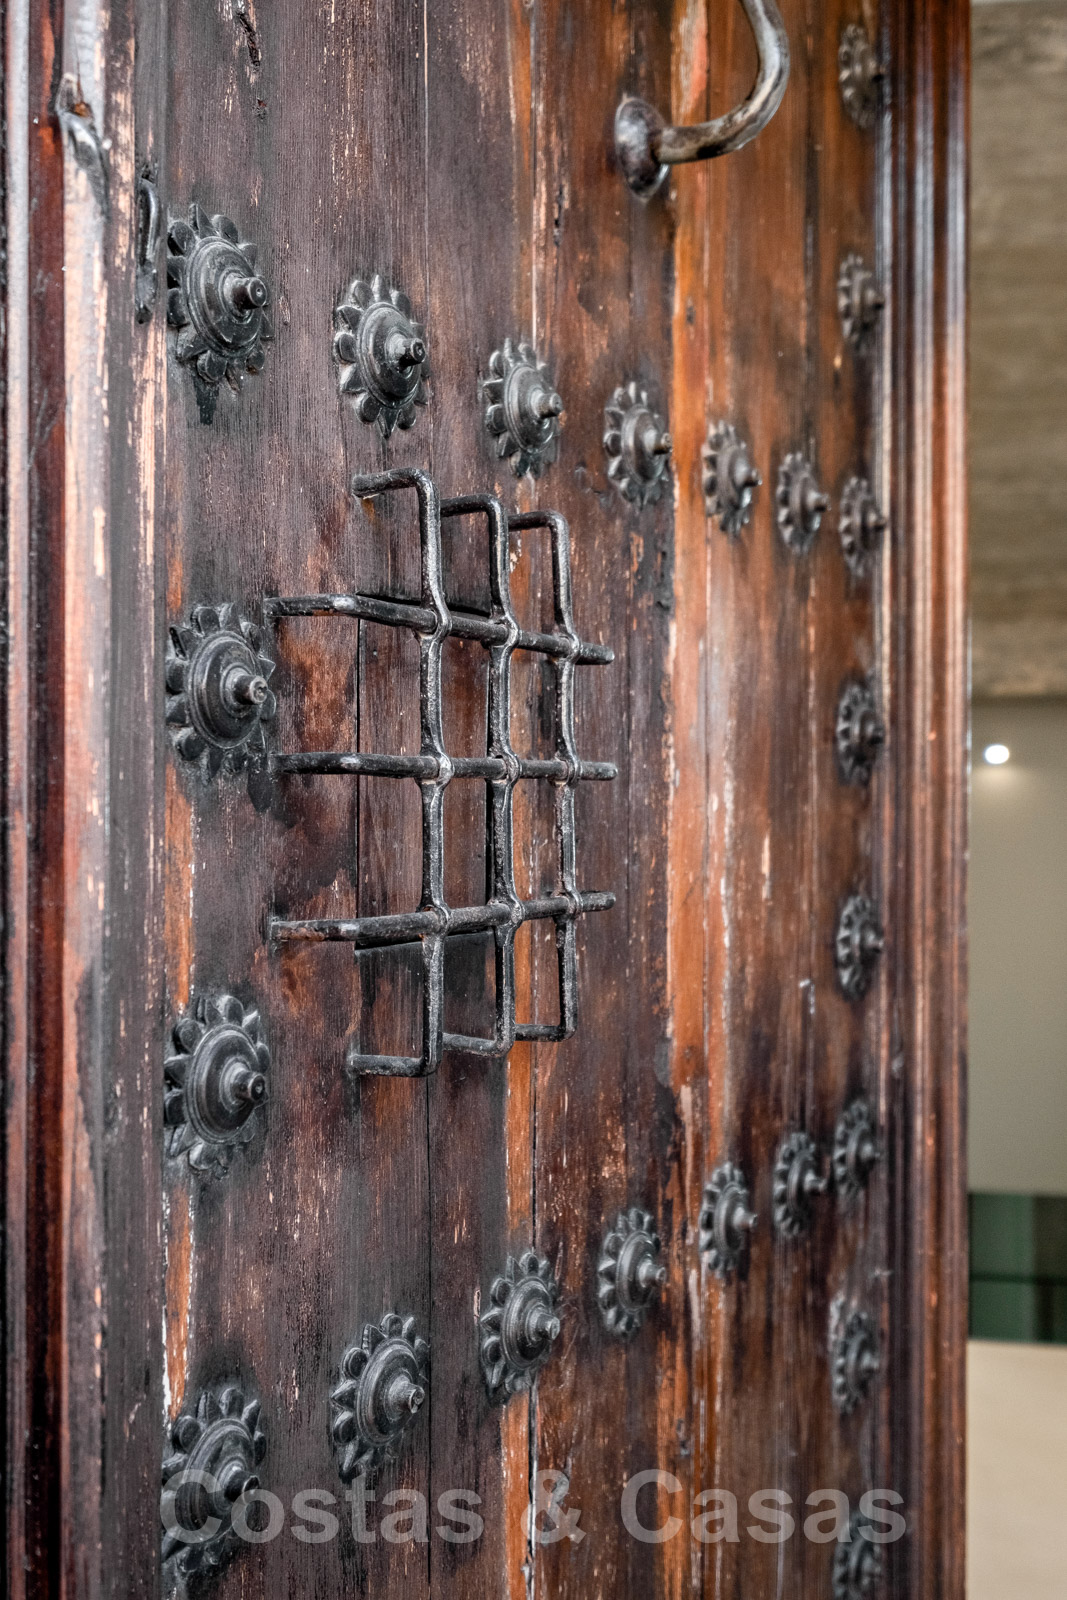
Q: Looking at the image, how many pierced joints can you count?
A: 9